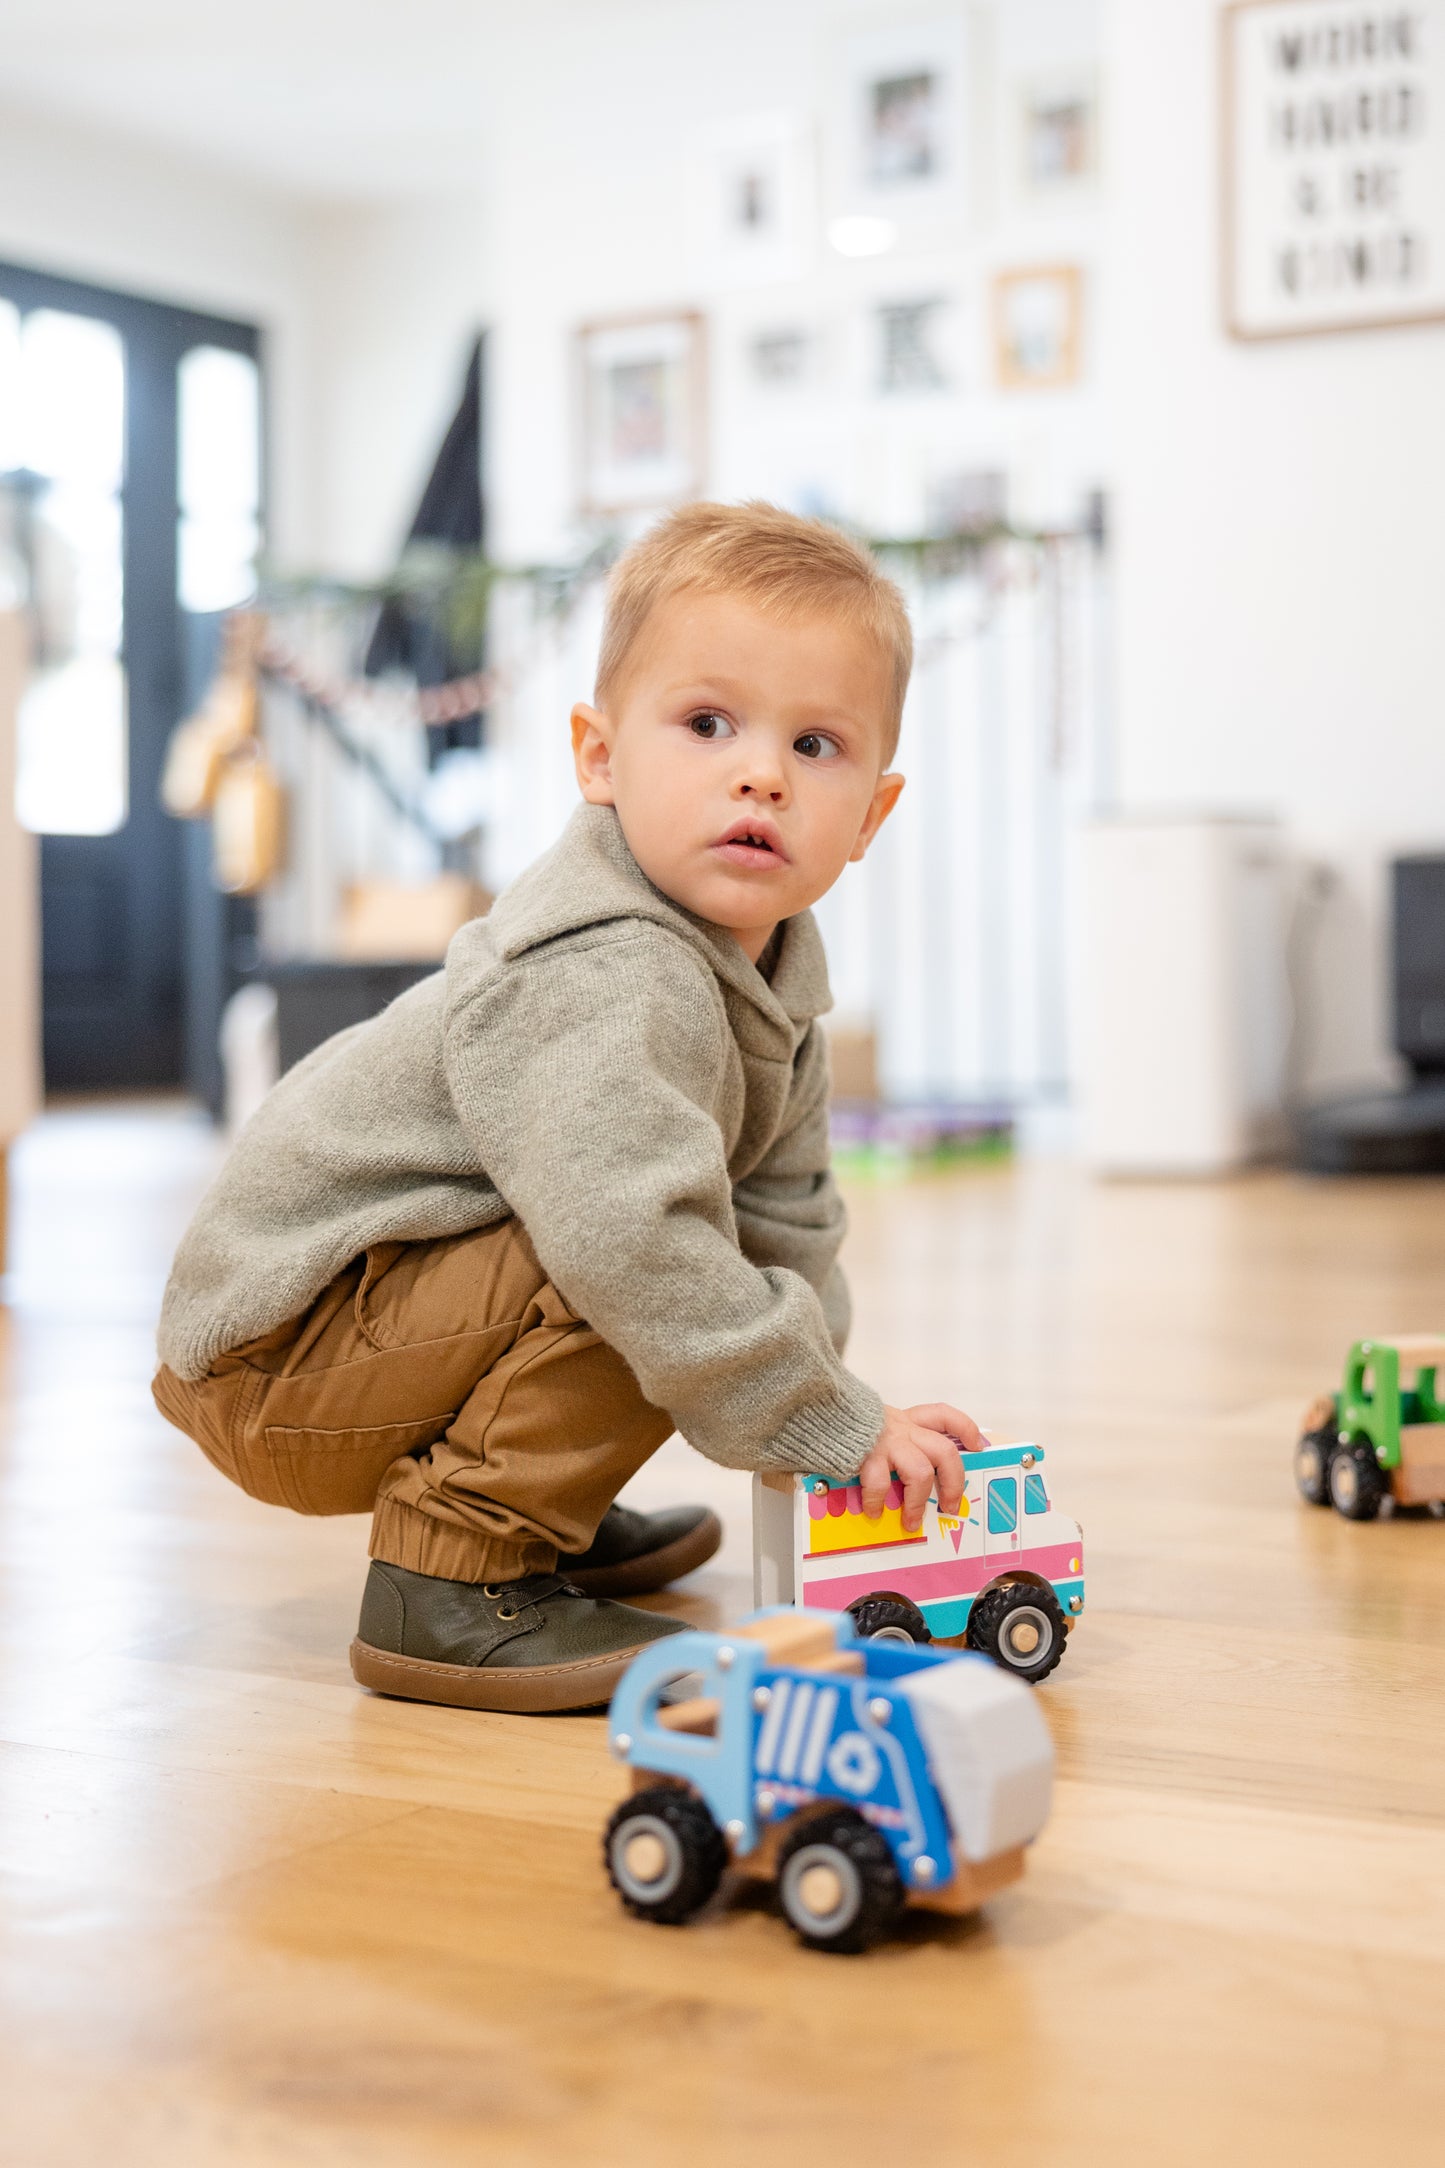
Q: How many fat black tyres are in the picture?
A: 6